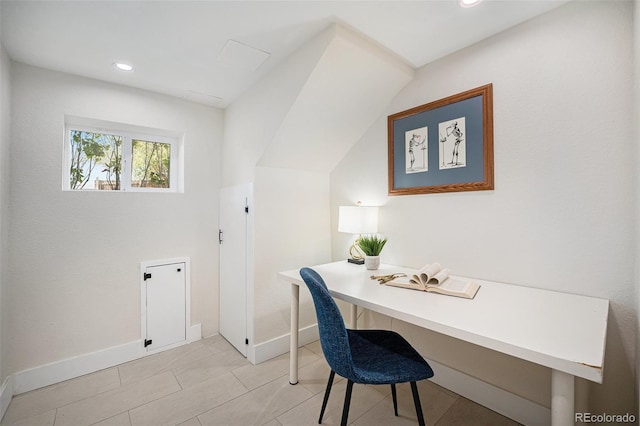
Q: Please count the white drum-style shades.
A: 1